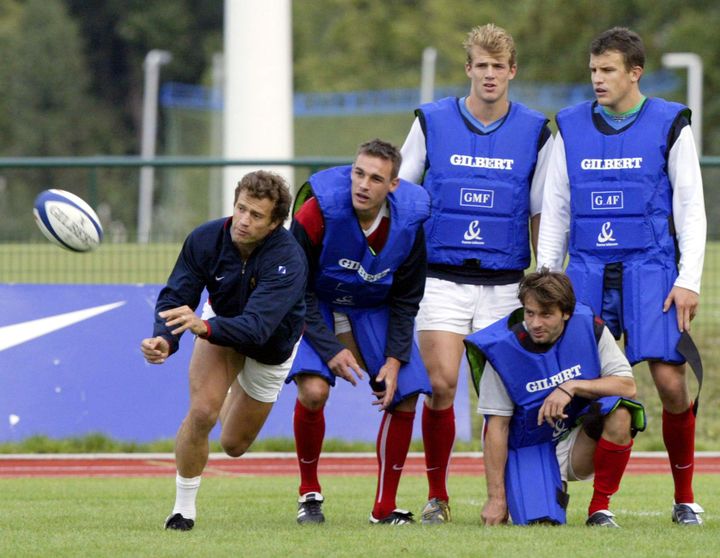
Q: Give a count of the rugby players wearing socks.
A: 5